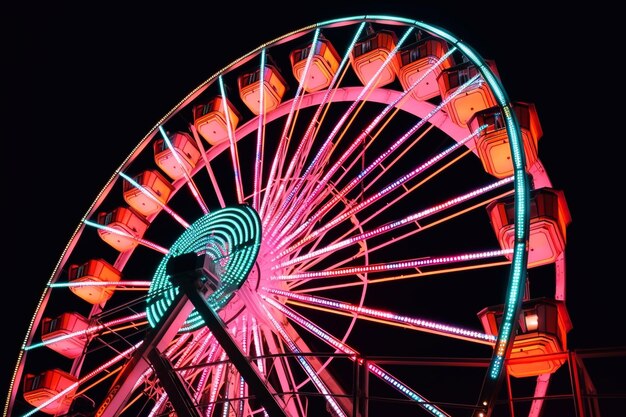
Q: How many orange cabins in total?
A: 15